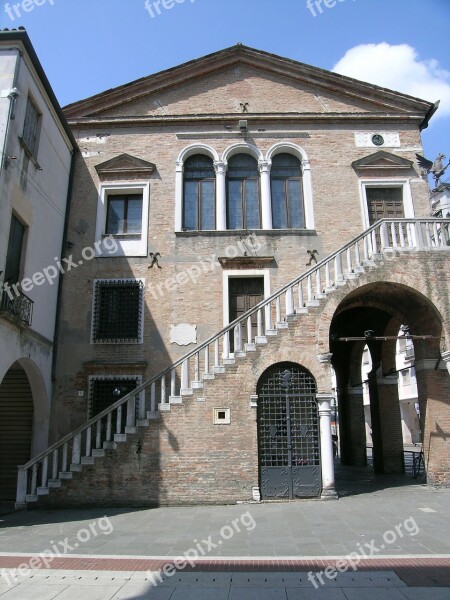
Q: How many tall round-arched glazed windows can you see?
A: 3